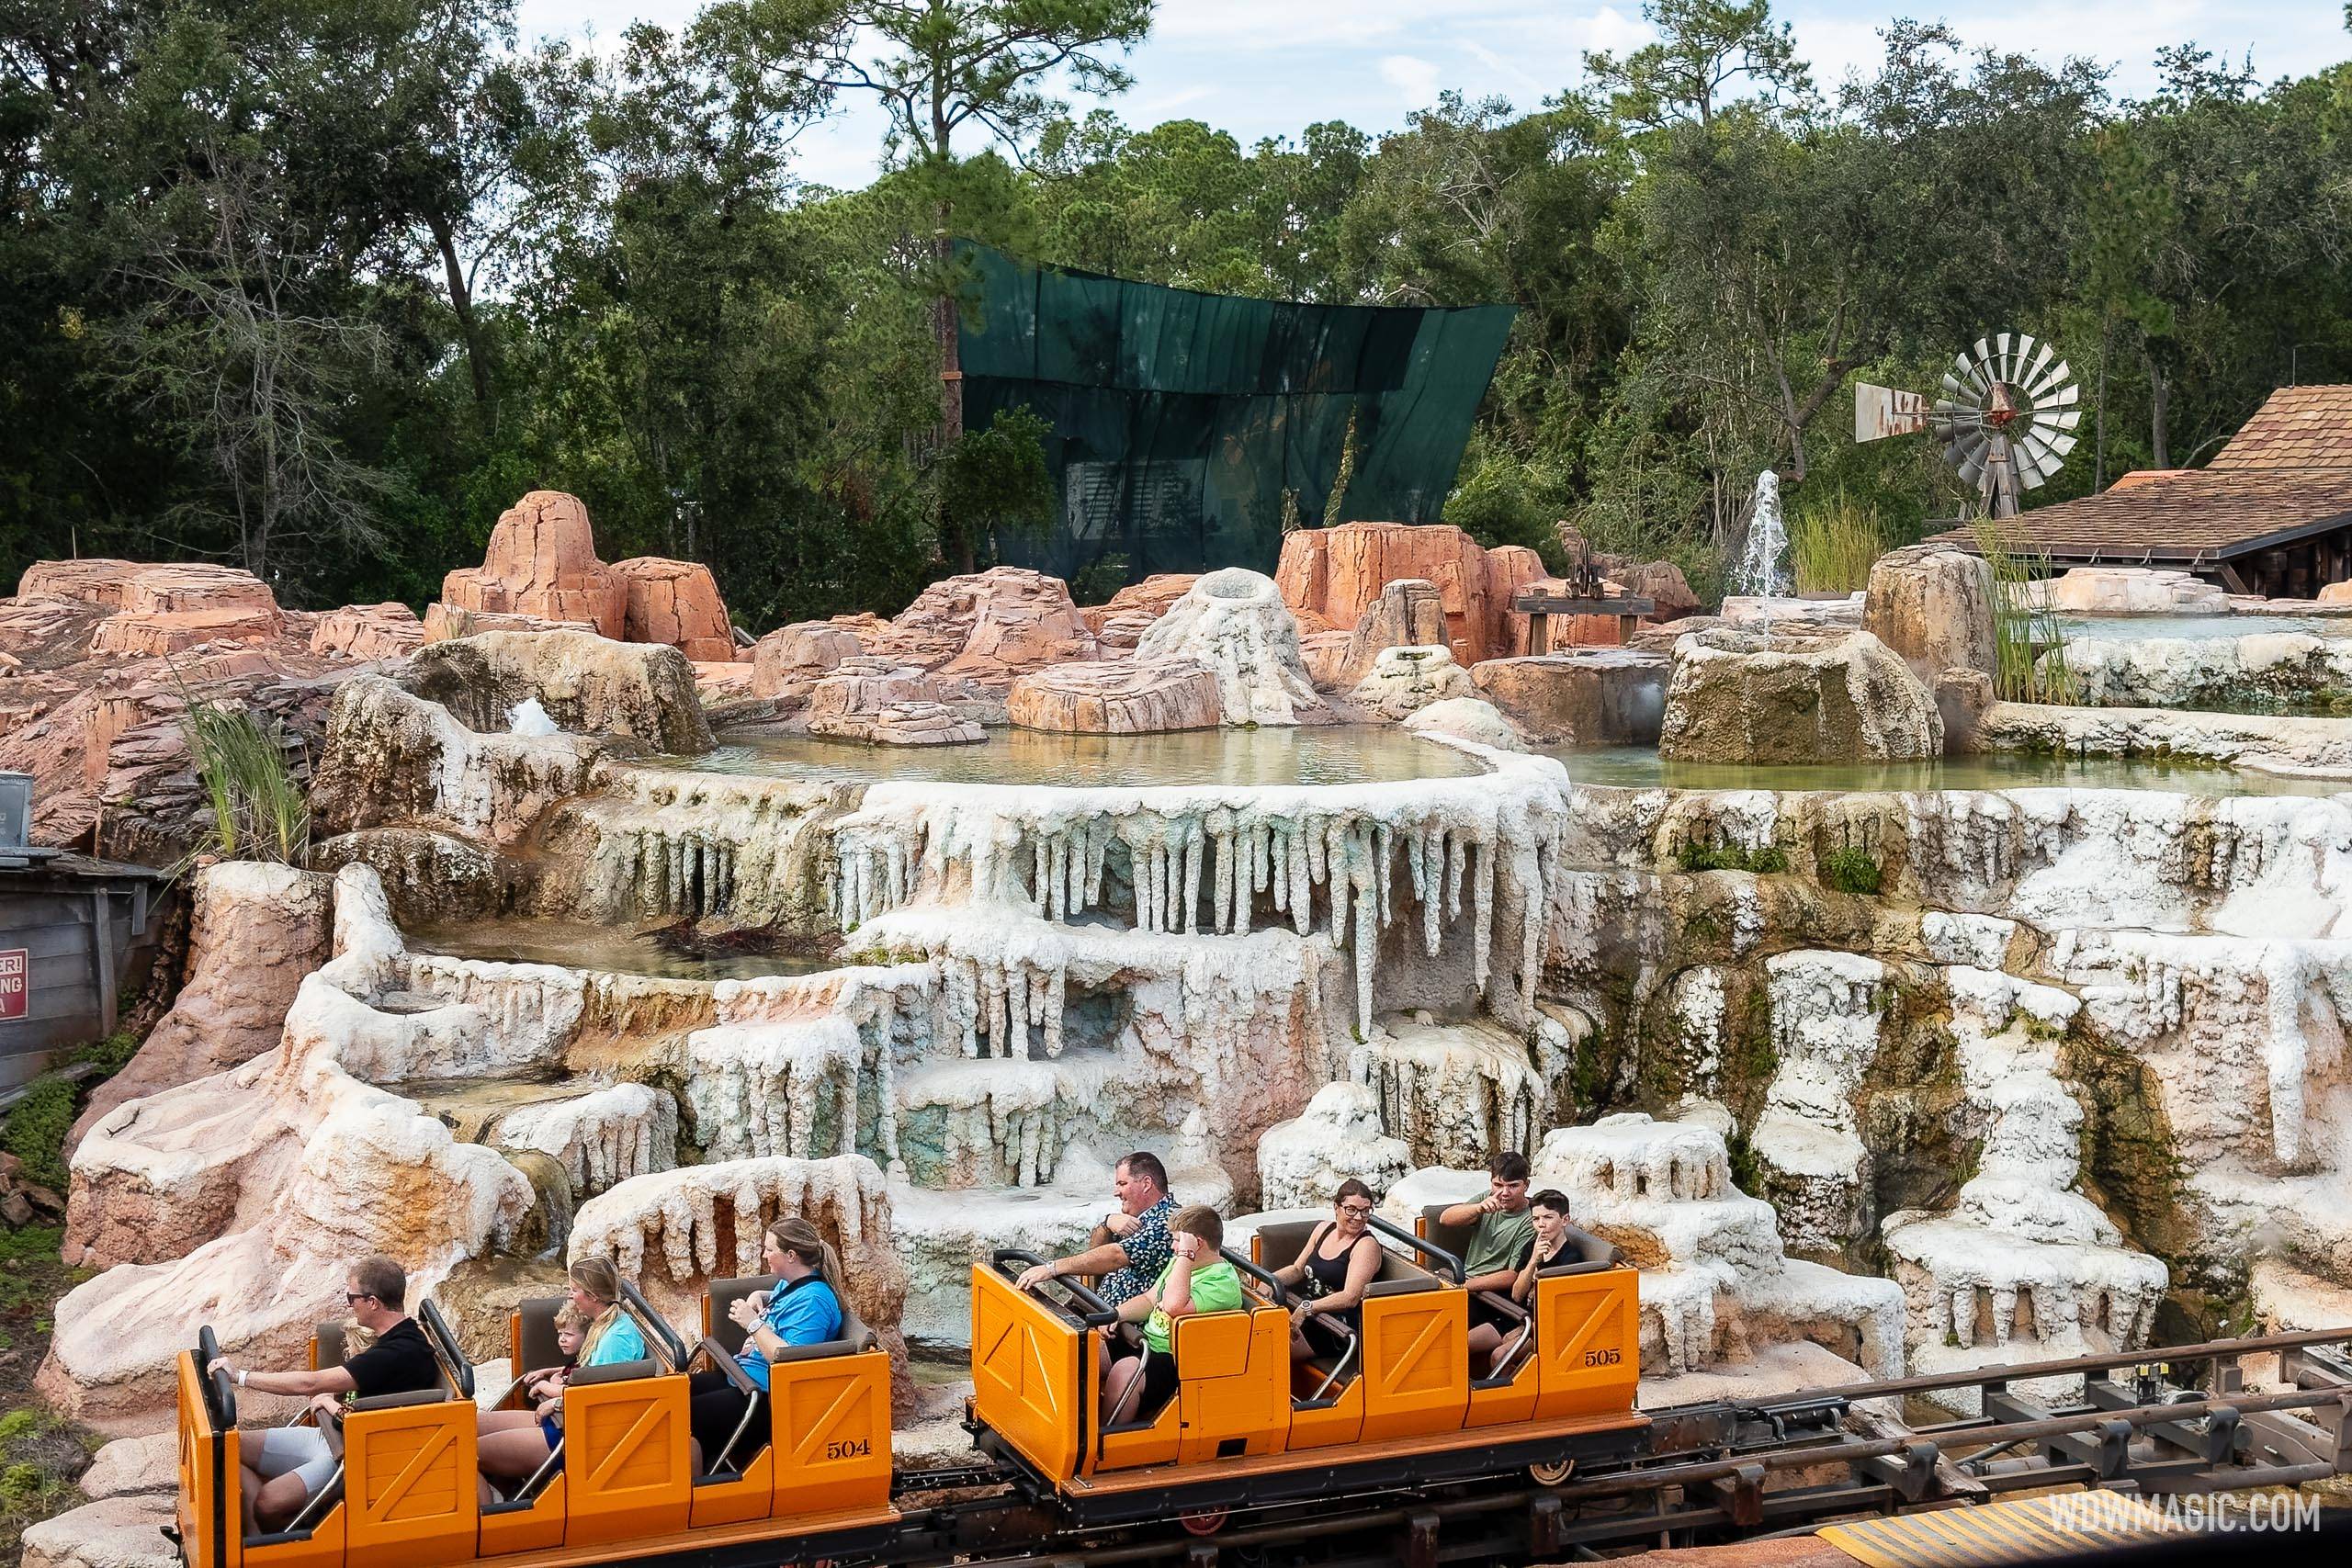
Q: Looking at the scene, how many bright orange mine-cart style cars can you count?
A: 2